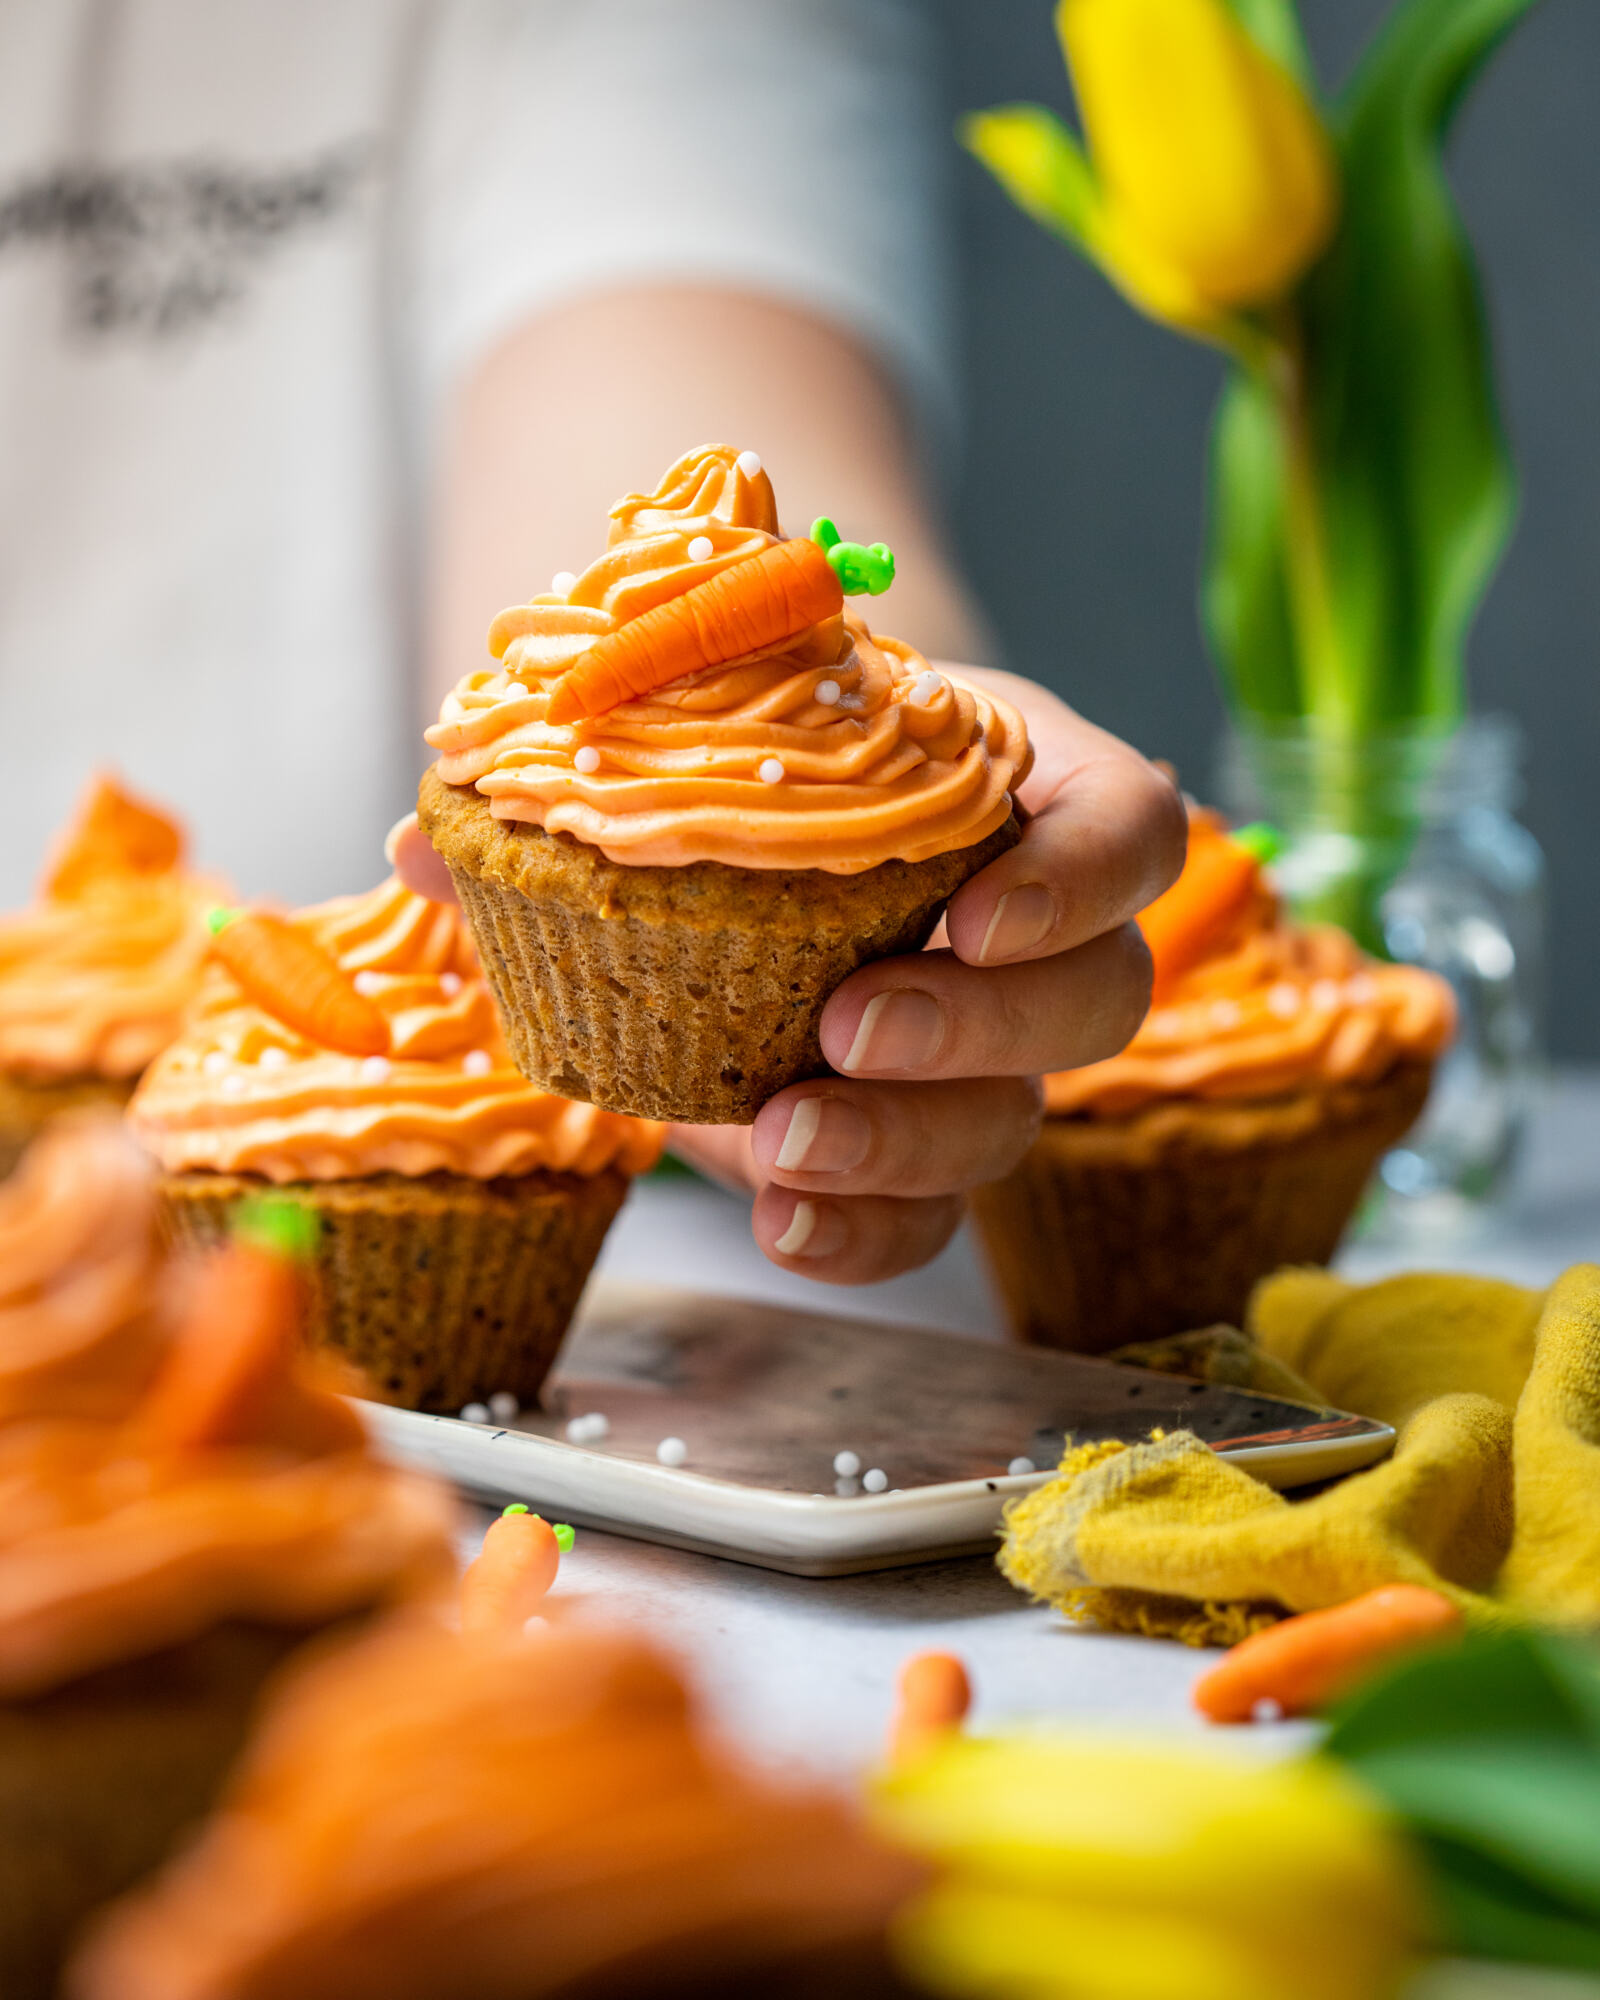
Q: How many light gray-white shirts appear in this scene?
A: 1